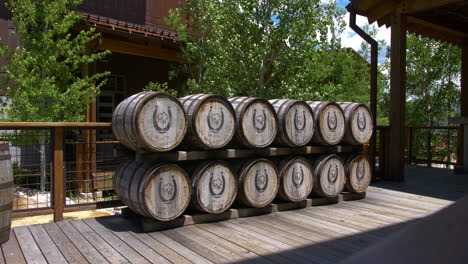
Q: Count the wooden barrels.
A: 13